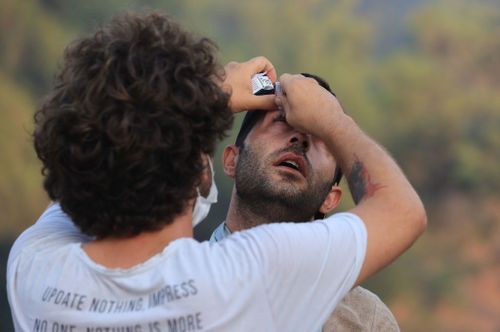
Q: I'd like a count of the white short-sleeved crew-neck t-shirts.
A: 1